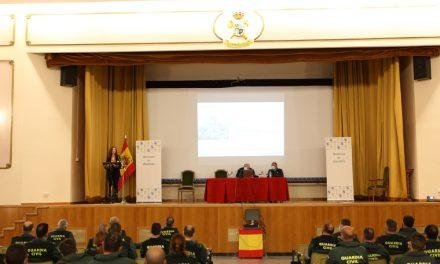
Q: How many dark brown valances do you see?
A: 1